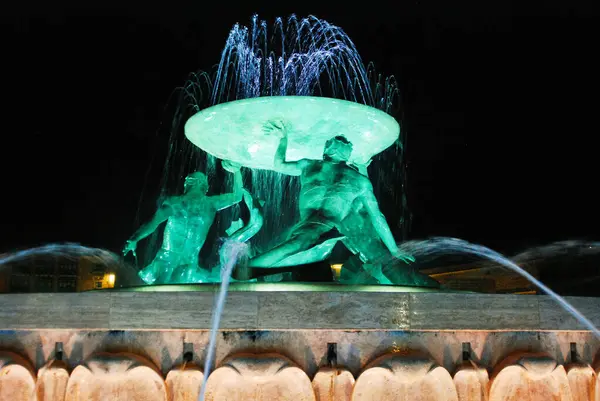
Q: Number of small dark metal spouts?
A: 5